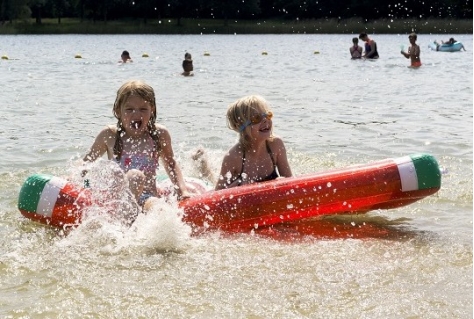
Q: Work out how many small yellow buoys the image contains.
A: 6